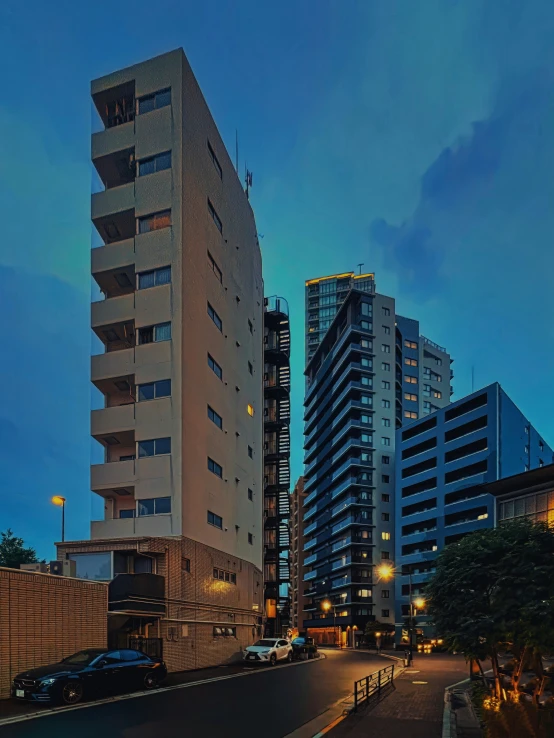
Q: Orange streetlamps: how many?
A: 4